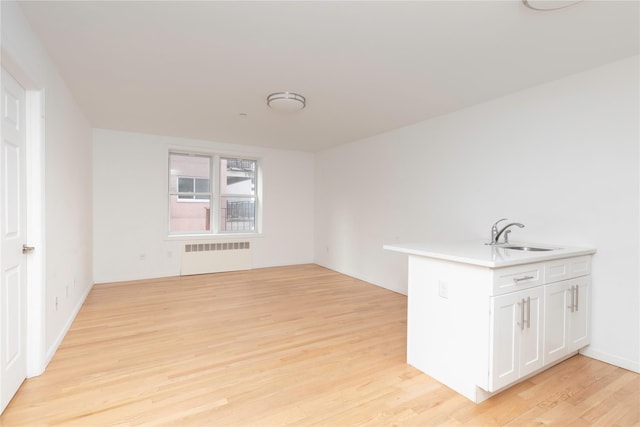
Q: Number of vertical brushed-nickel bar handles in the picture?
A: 4